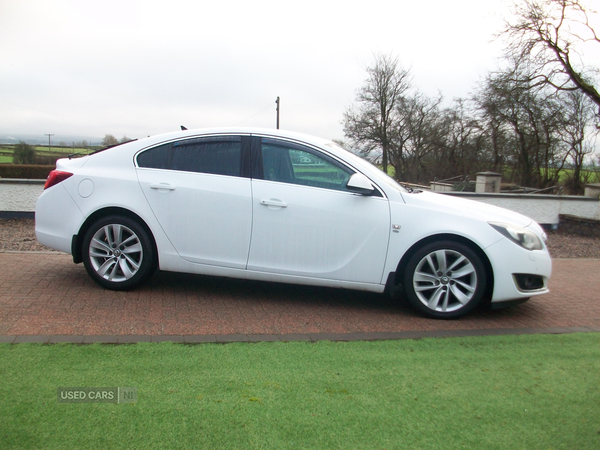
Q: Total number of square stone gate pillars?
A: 2